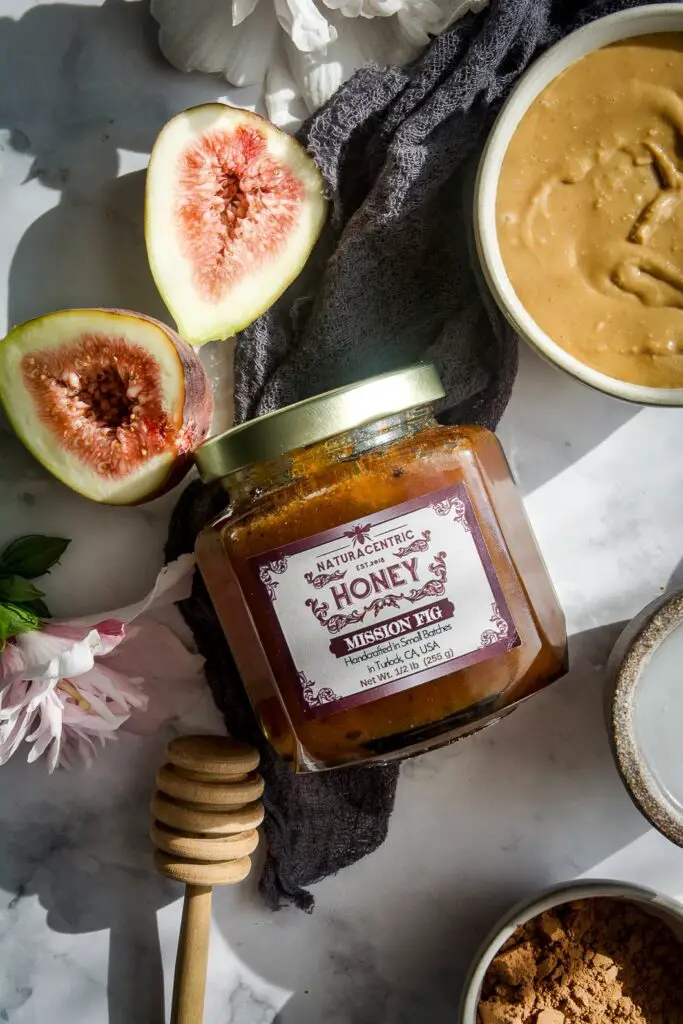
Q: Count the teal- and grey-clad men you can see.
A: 0